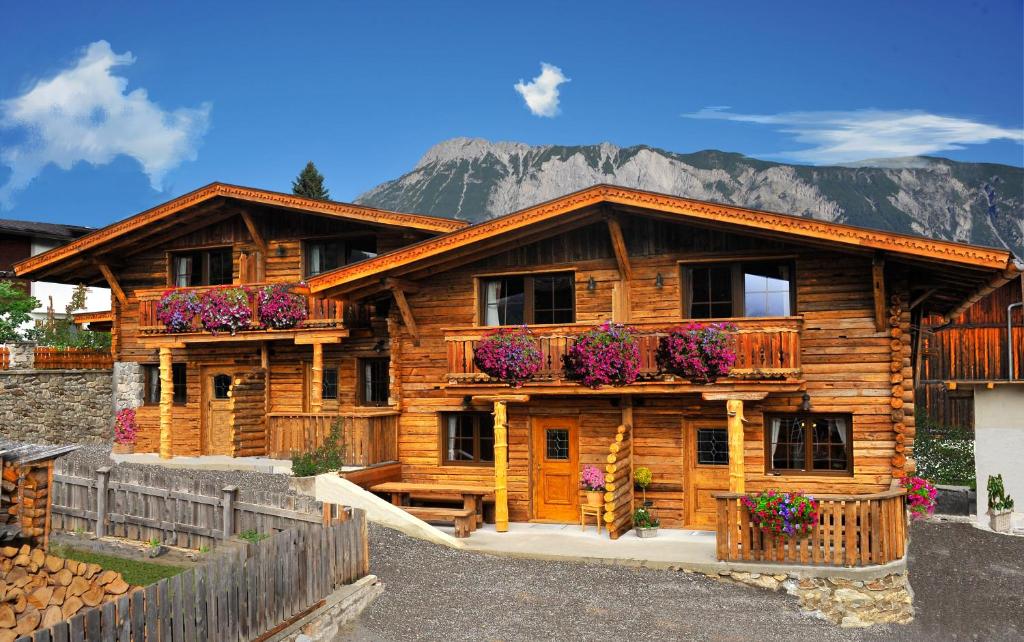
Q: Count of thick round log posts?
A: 4